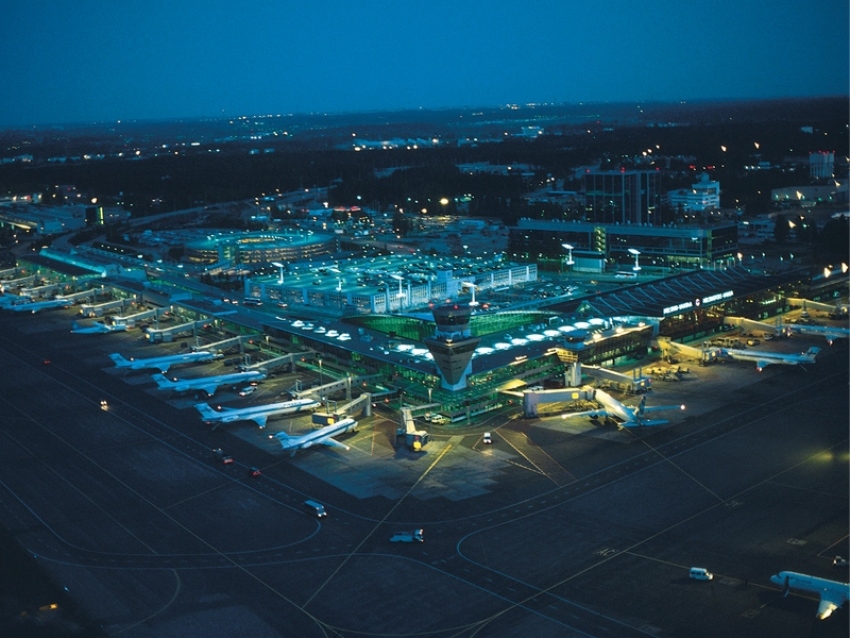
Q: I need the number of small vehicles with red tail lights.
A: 3